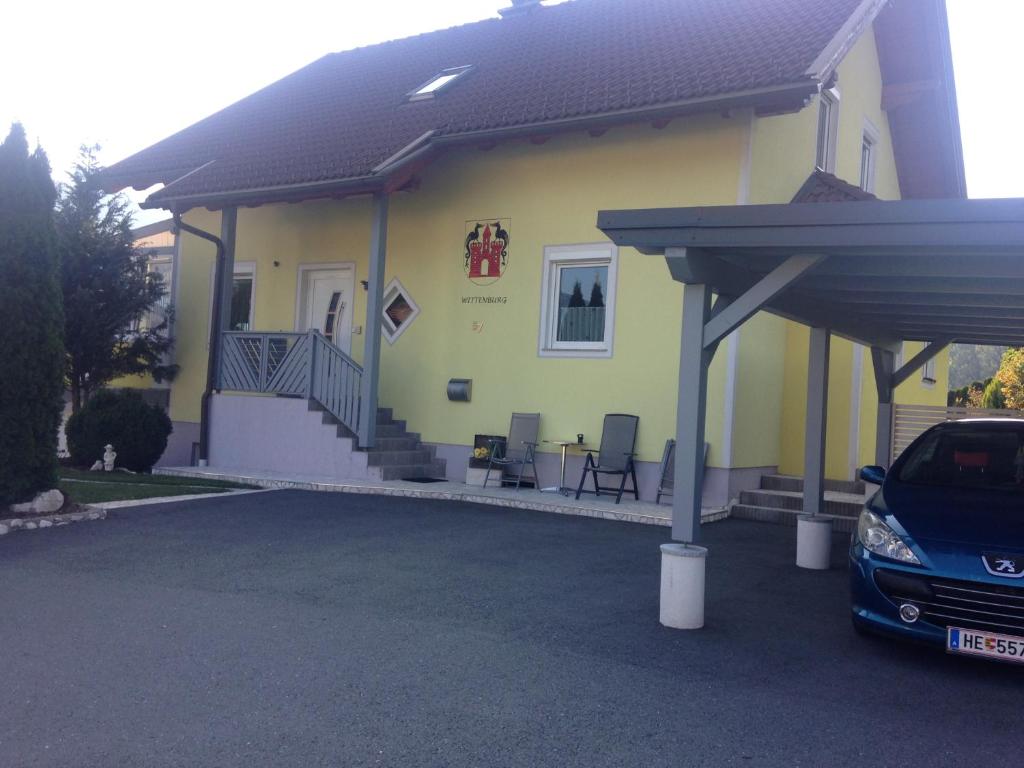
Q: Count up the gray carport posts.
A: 3